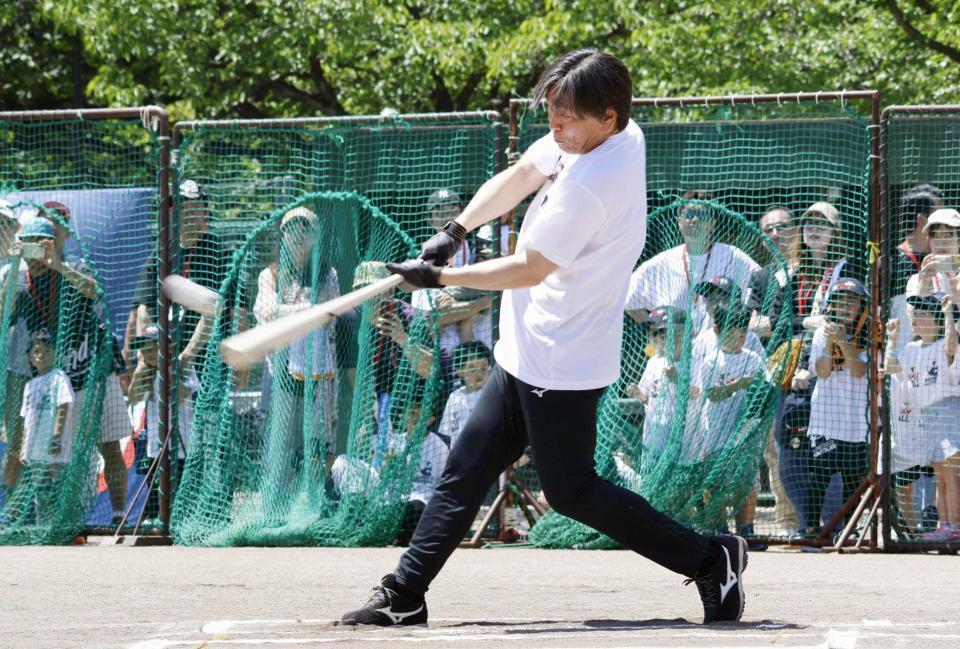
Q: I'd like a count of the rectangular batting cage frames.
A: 4